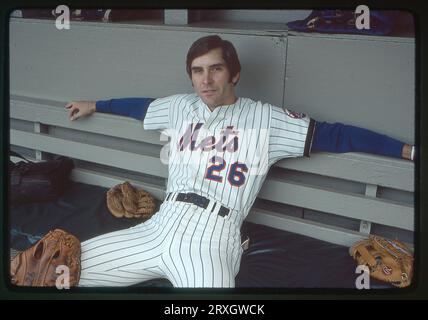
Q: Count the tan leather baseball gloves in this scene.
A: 3